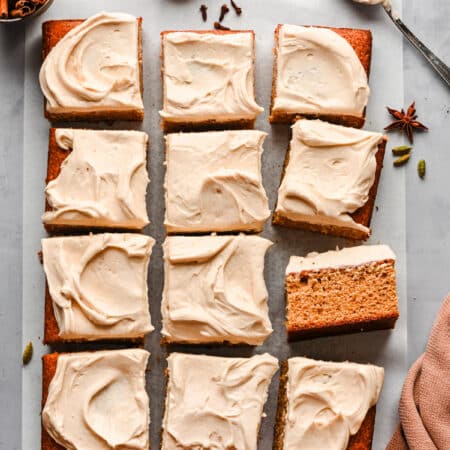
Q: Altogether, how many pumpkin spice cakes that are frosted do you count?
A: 12